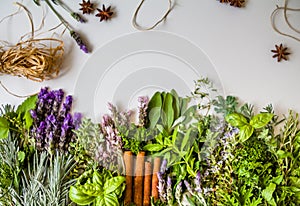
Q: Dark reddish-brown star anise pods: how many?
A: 5